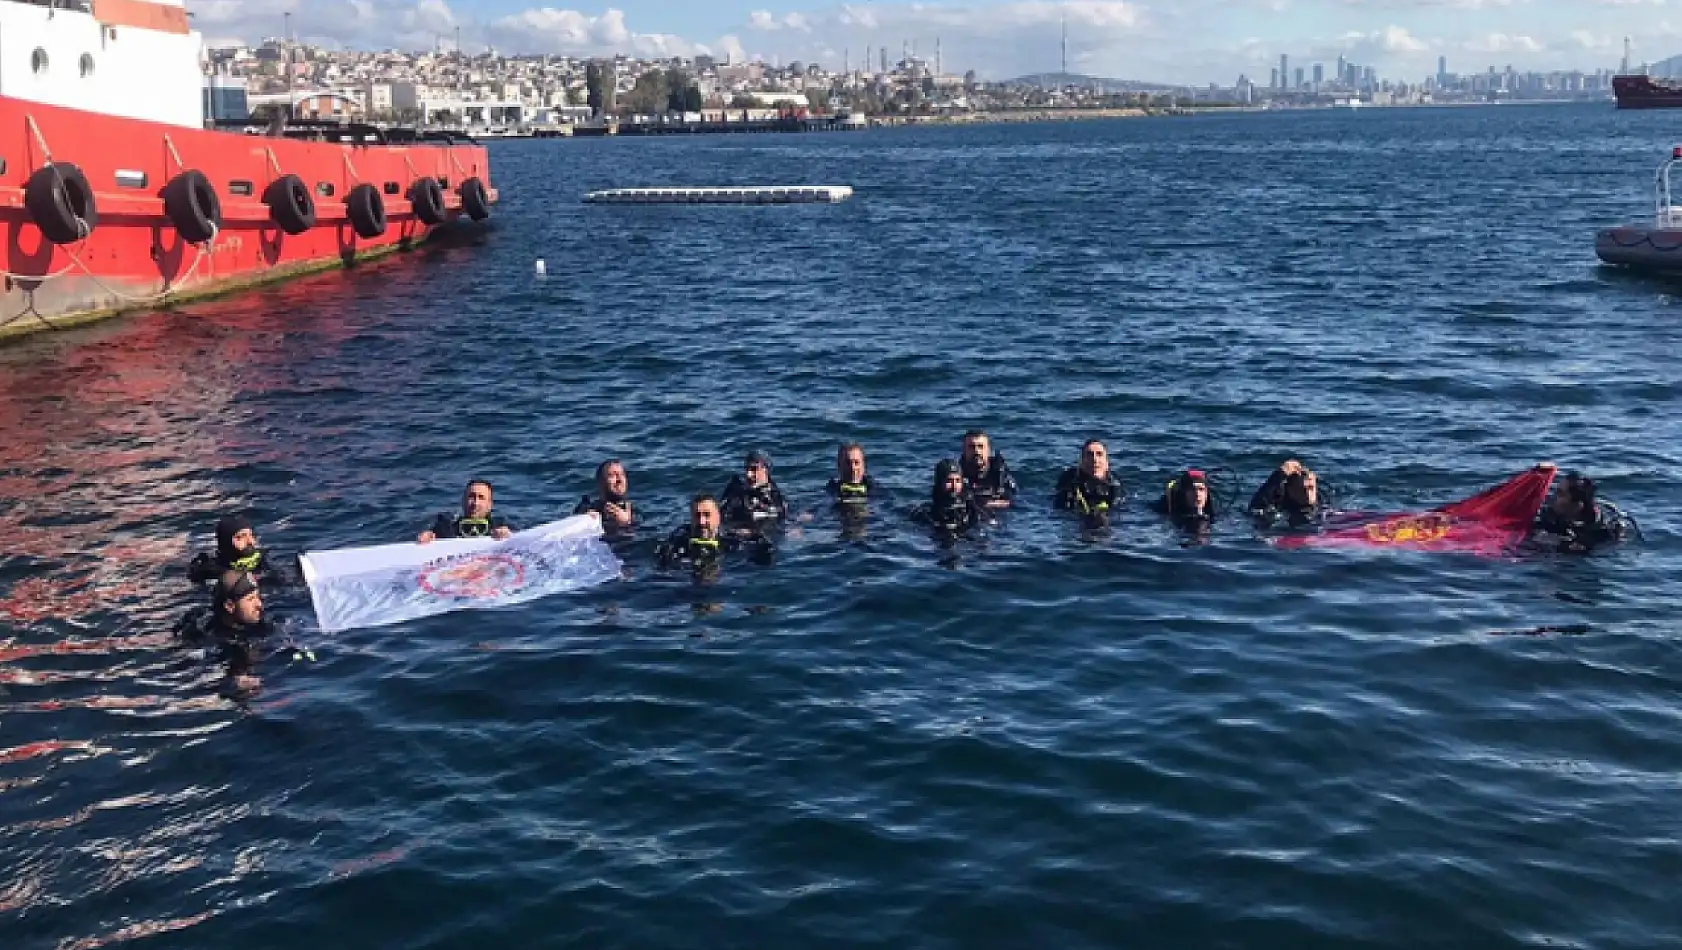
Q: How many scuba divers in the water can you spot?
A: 13